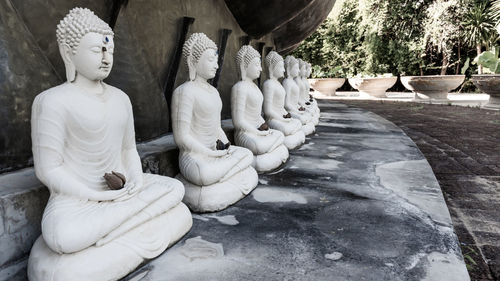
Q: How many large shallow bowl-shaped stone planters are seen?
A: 4